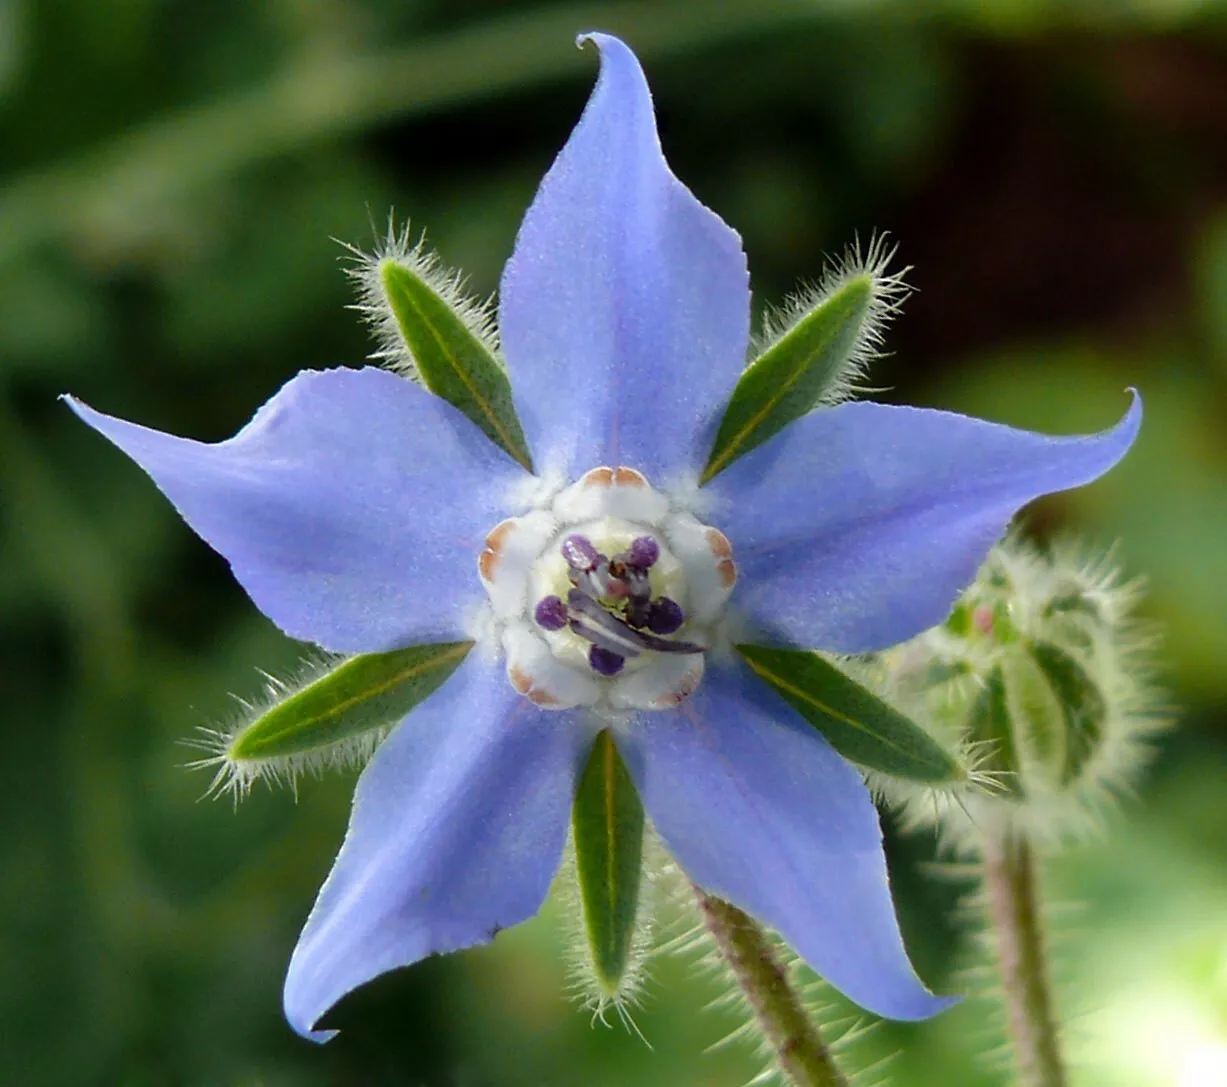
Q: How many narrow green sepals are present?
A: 5